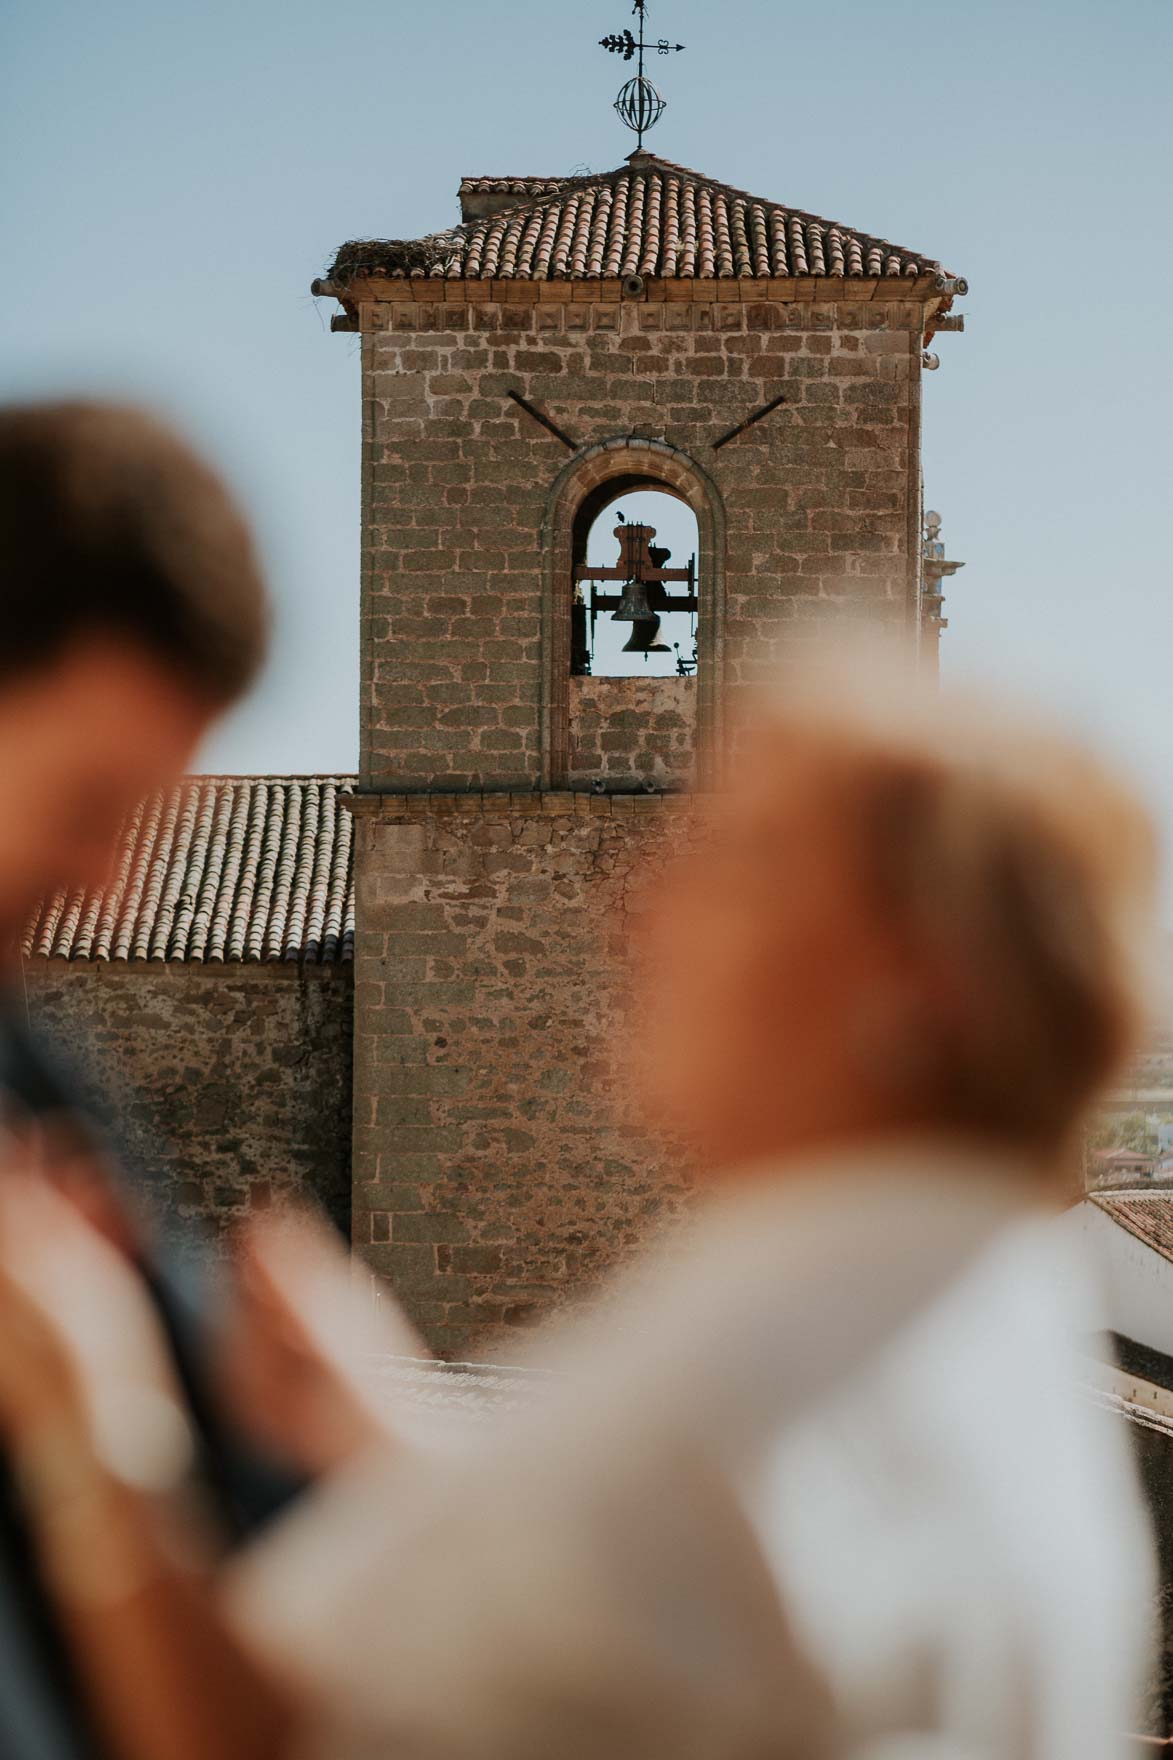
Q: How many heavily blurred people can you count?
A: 2